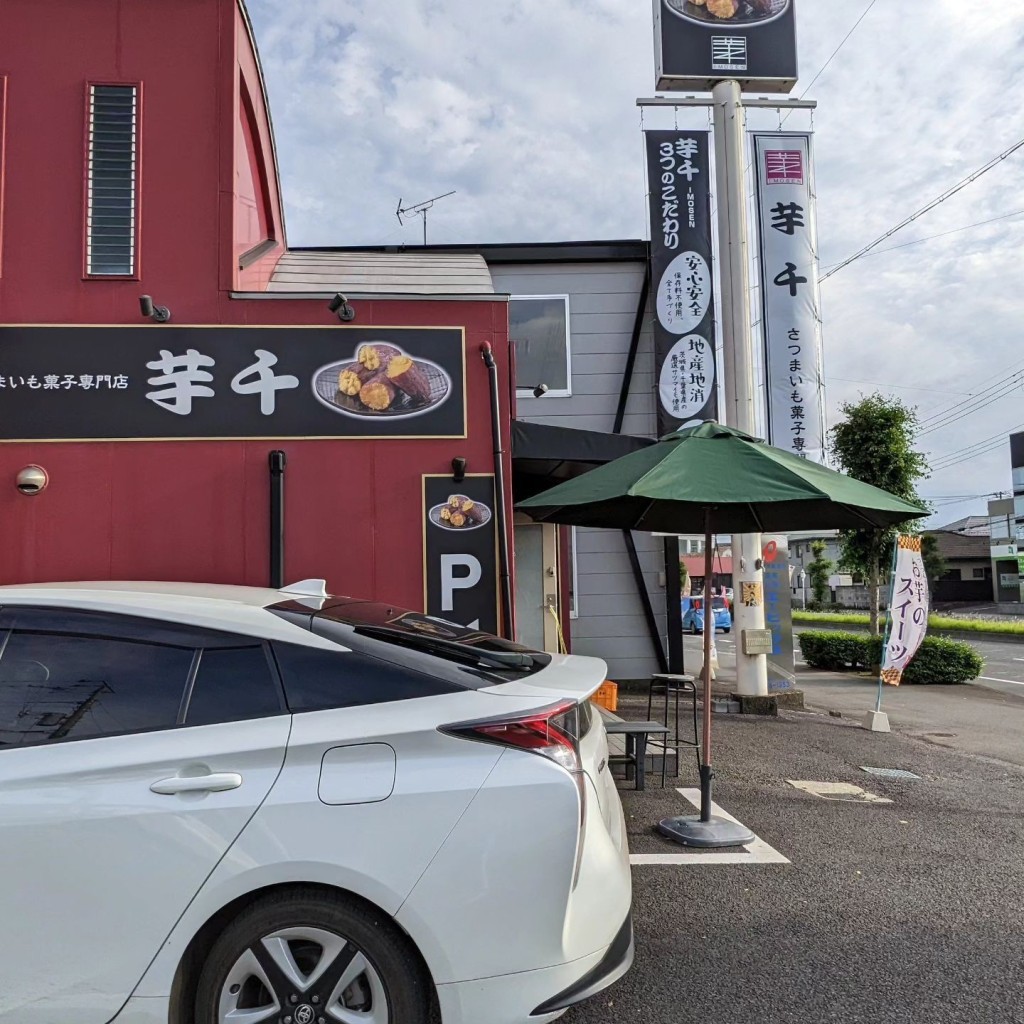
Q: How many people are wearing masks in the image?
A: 0